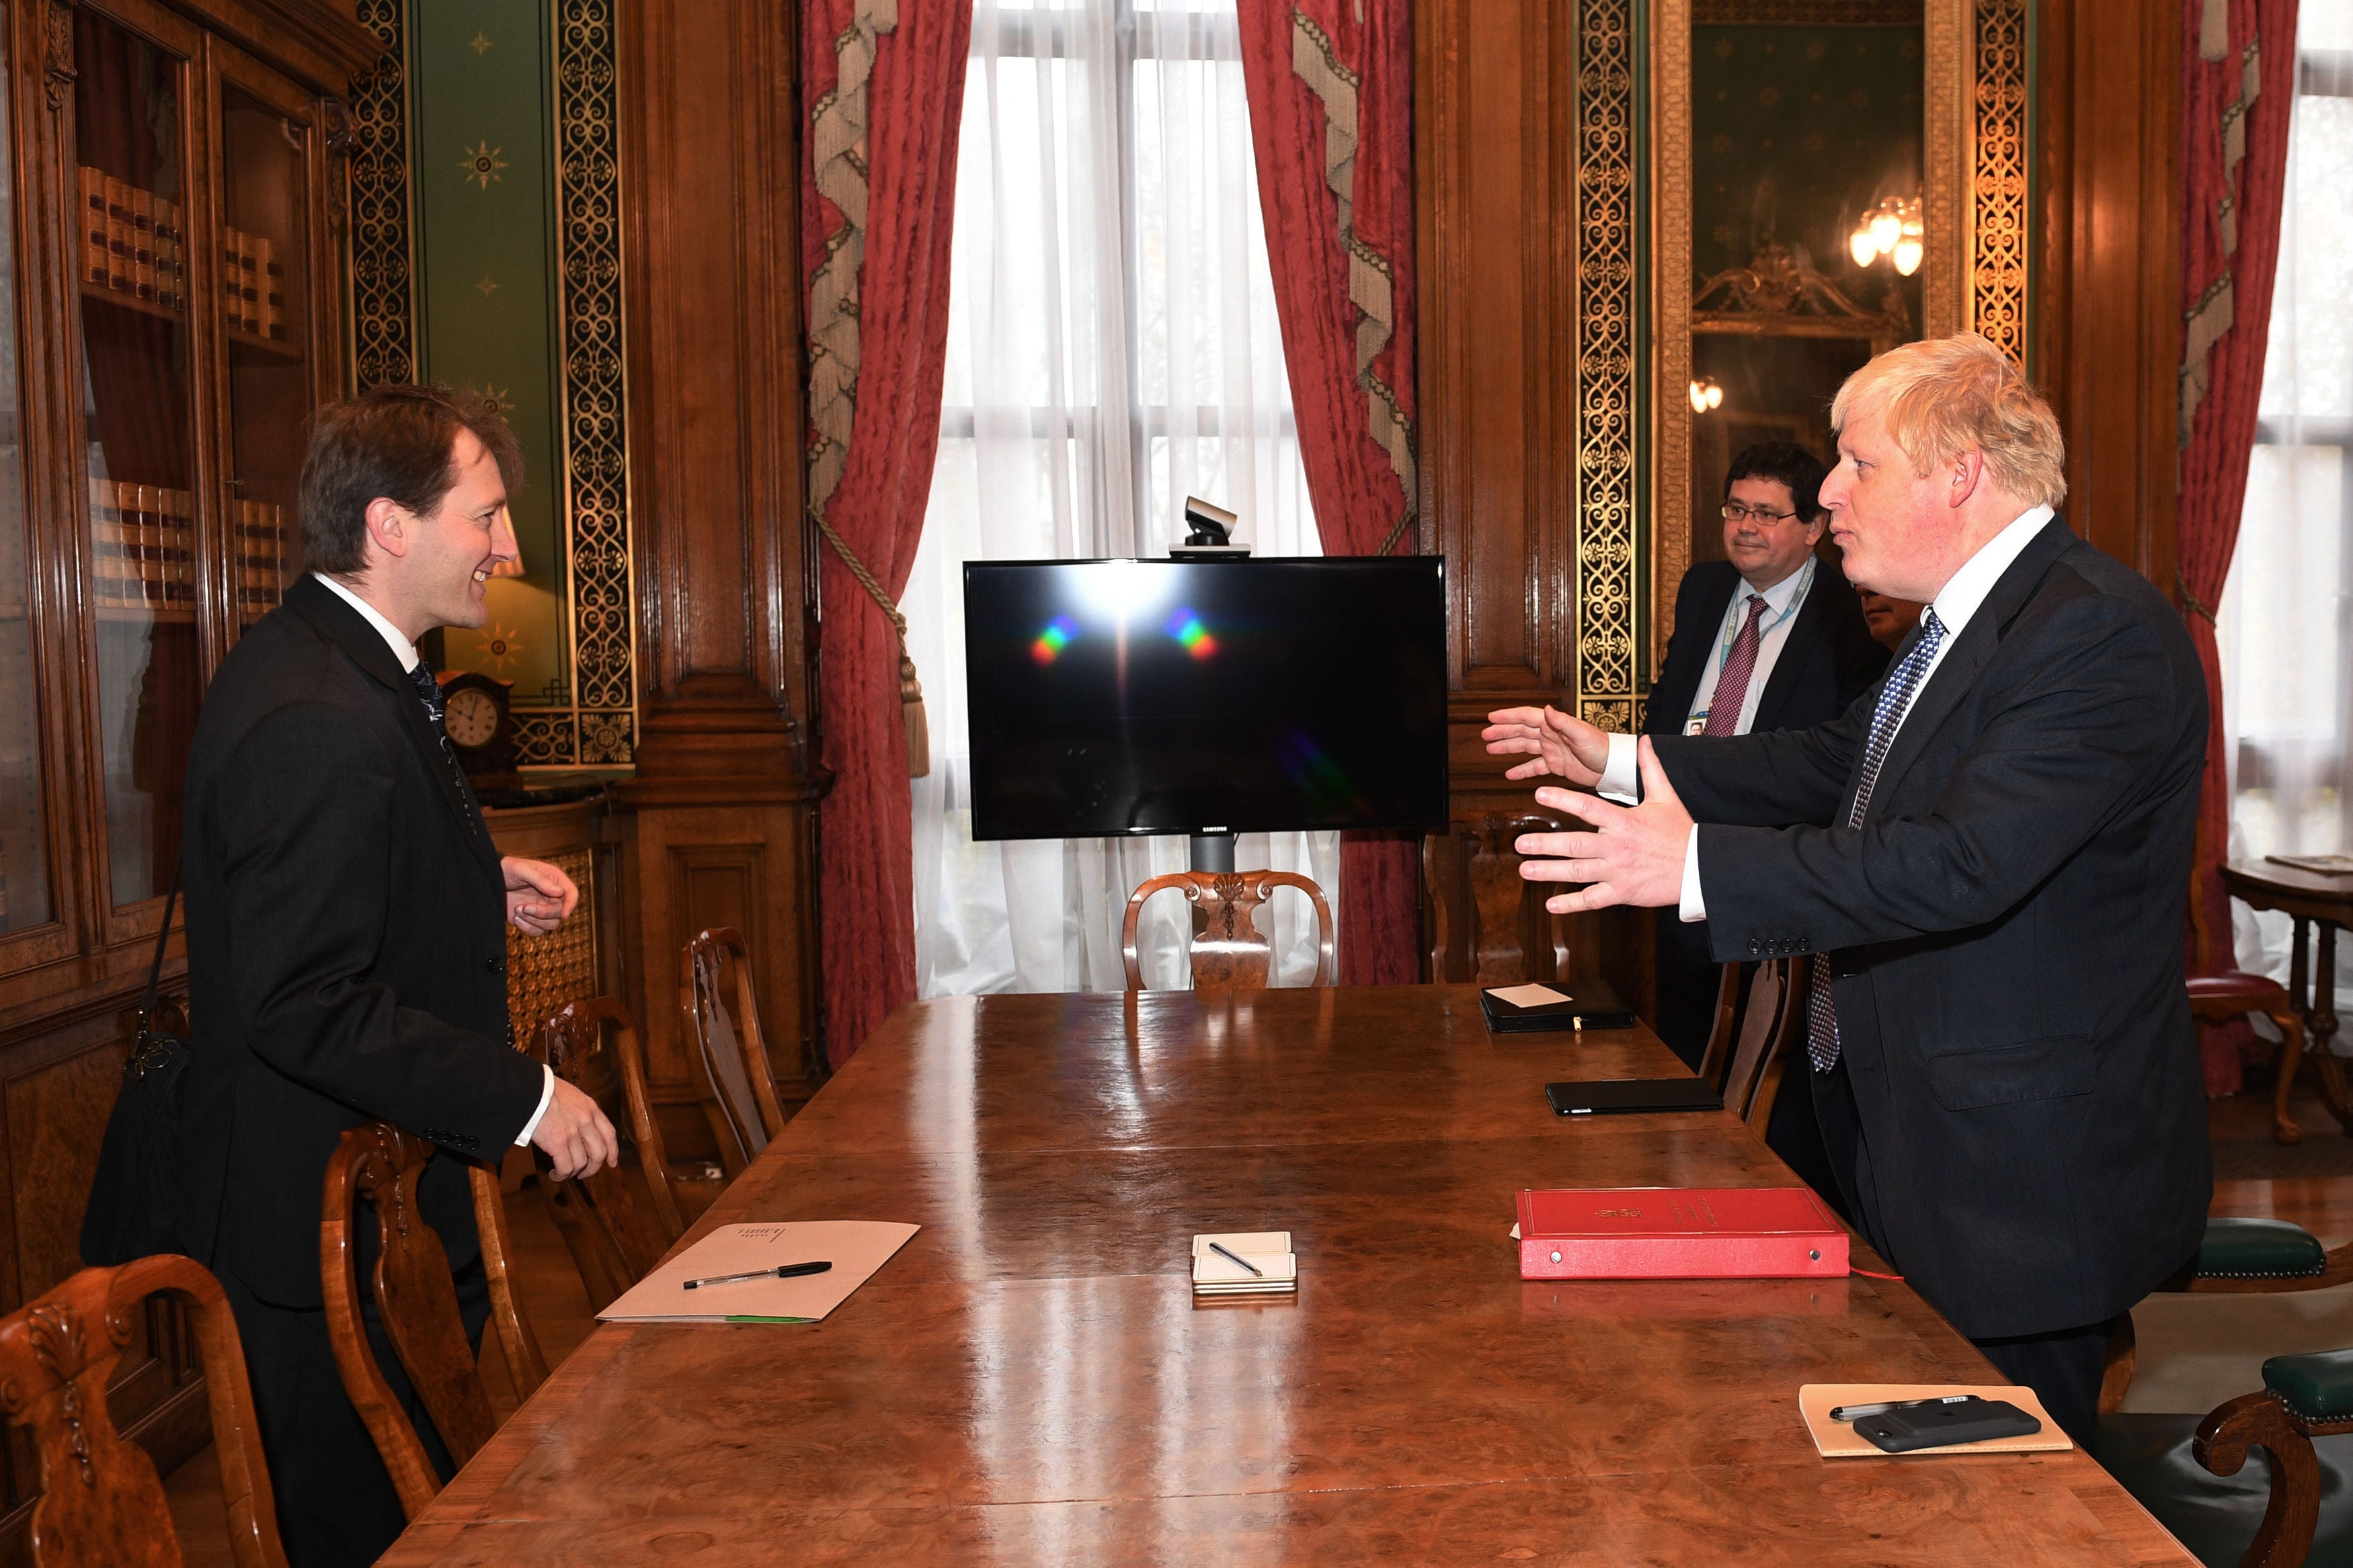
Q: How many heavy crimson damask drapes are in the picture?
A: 3